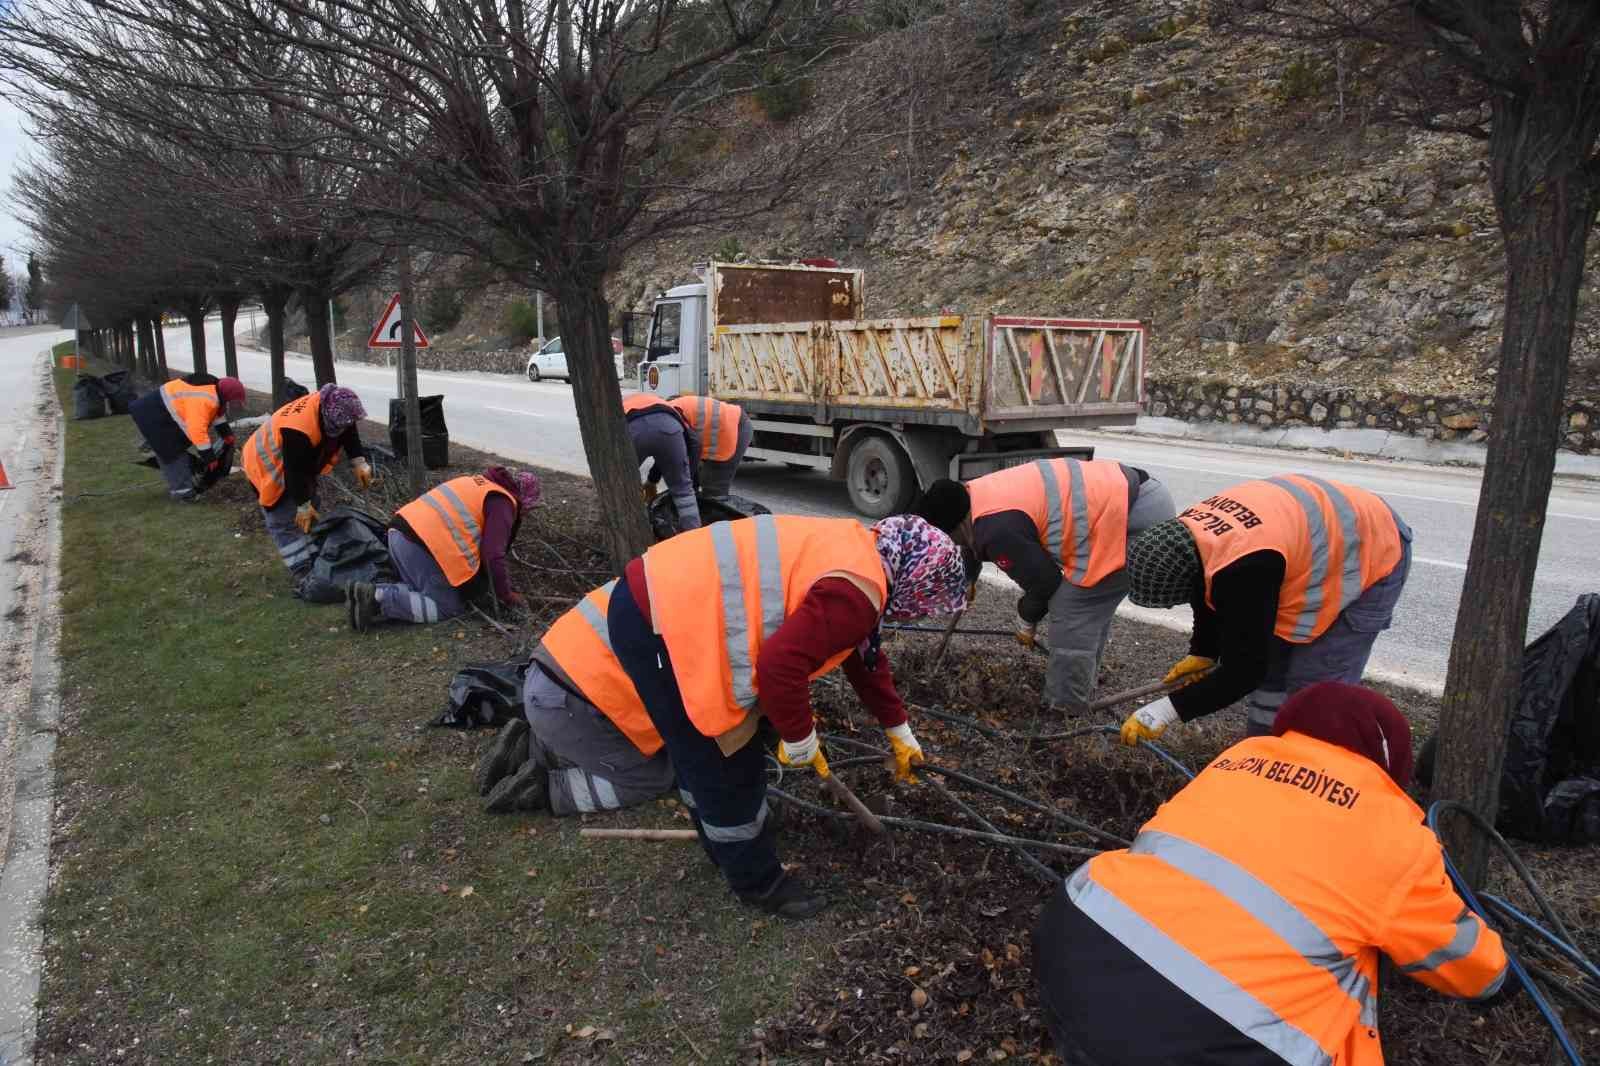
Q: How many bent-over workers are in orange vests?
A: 10